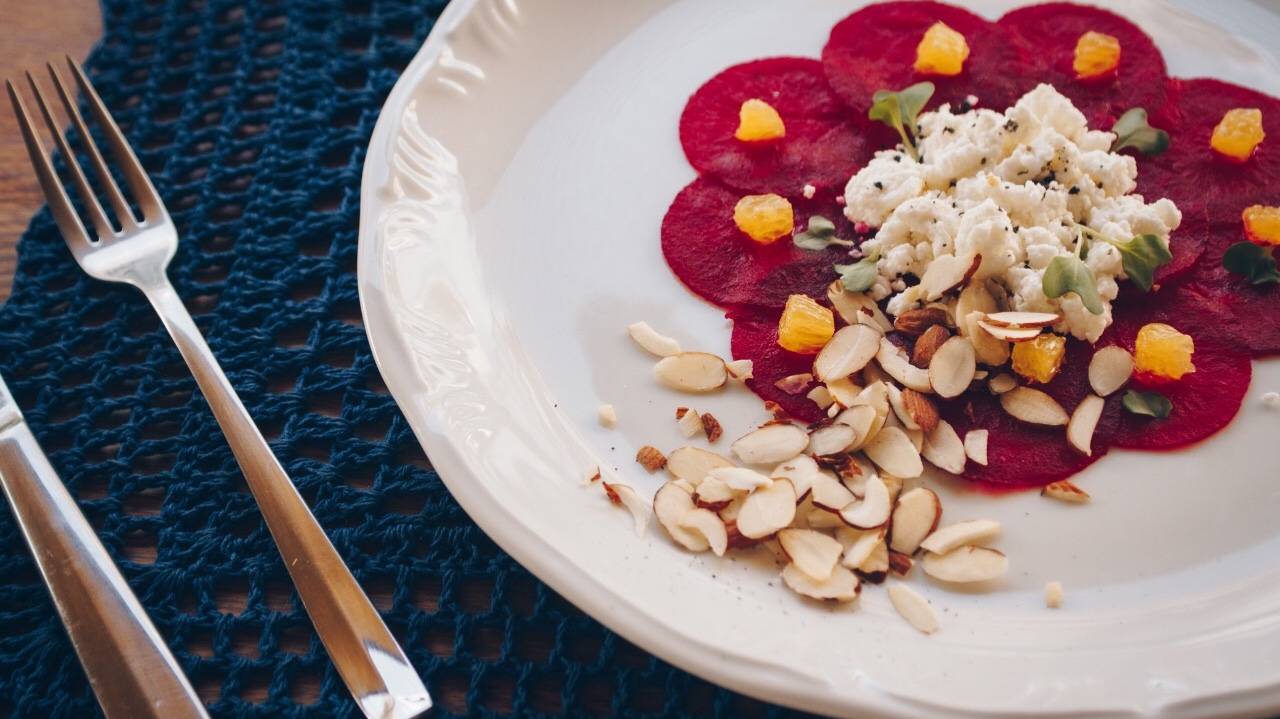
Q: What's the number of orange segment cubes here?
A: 9